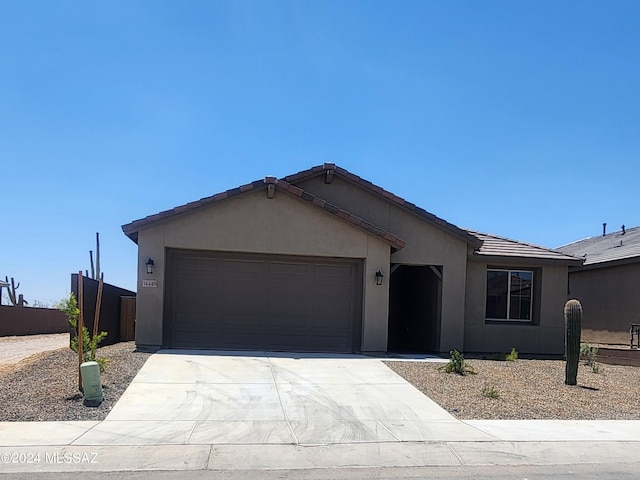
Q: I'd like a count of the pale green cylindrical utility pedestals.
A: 1